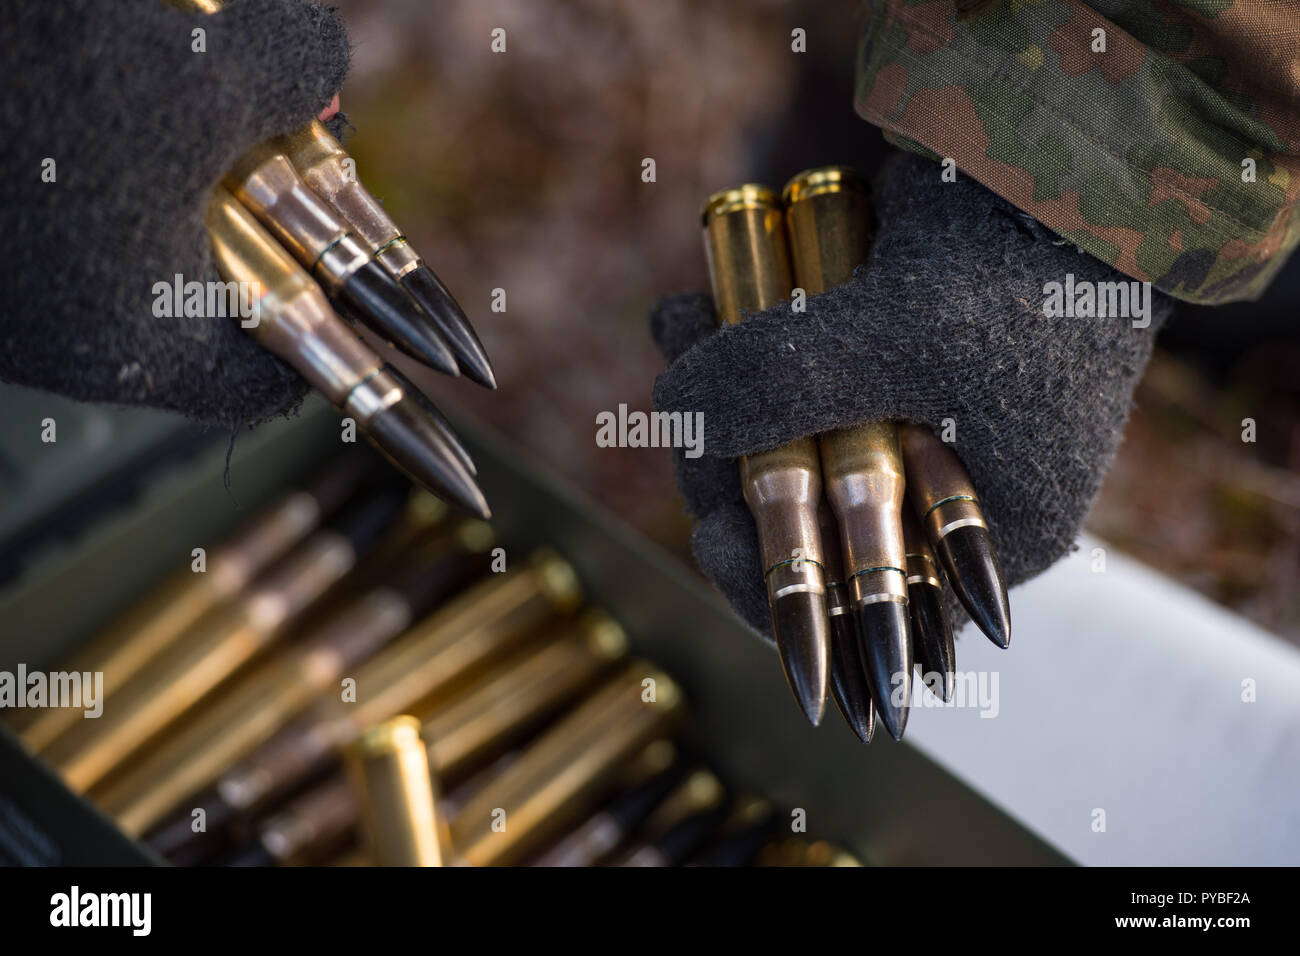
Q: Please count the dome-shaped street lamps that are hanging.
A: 0